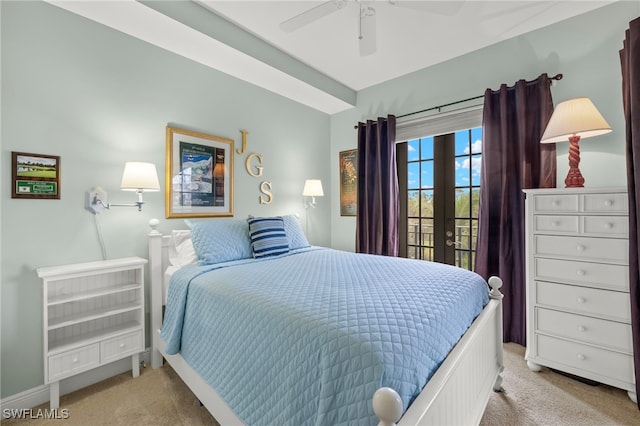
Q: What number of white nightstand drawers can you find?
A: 2